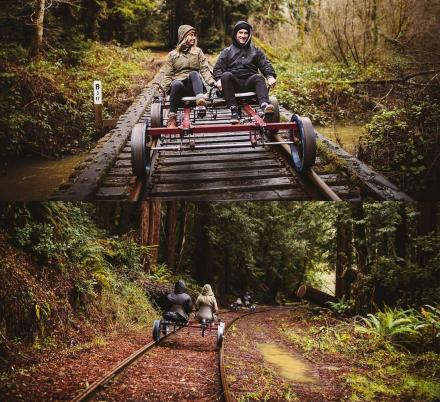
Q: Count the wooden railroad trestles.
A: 1